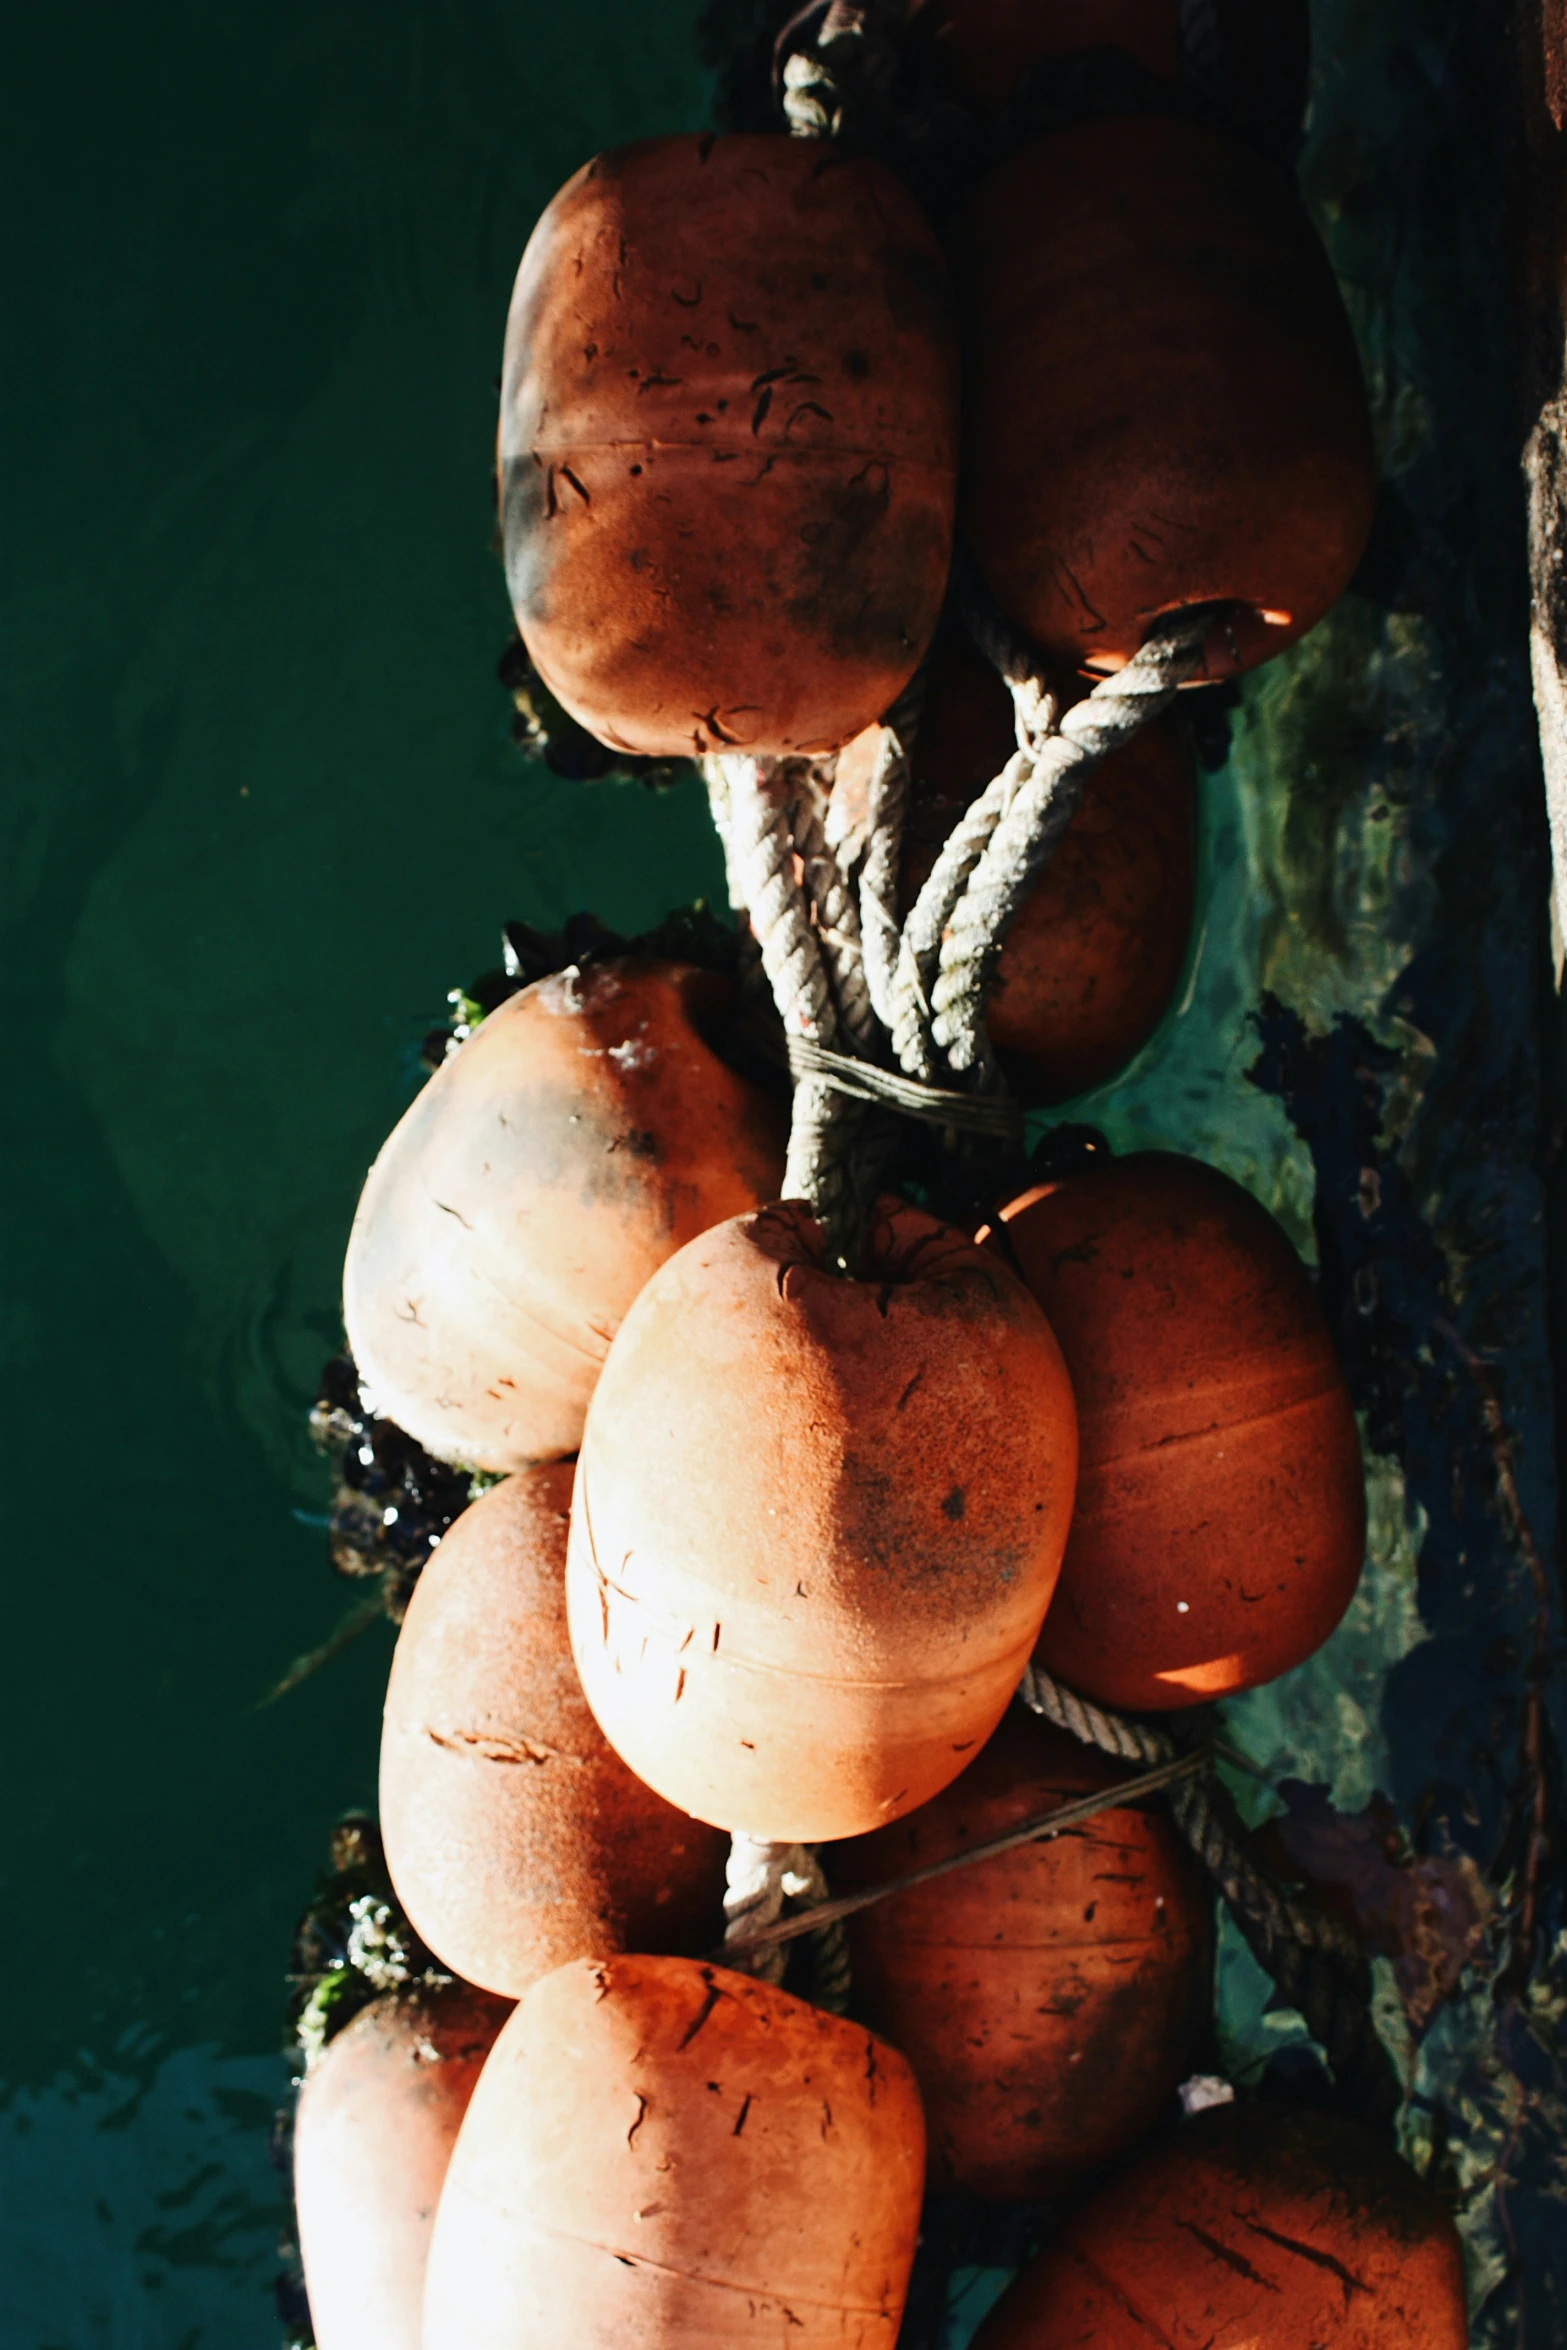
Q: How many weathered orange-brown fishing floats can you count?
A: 12